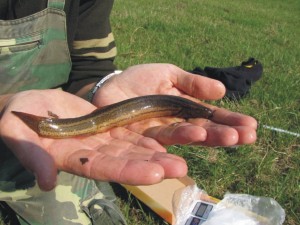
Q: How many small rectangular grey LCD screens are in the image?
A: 1